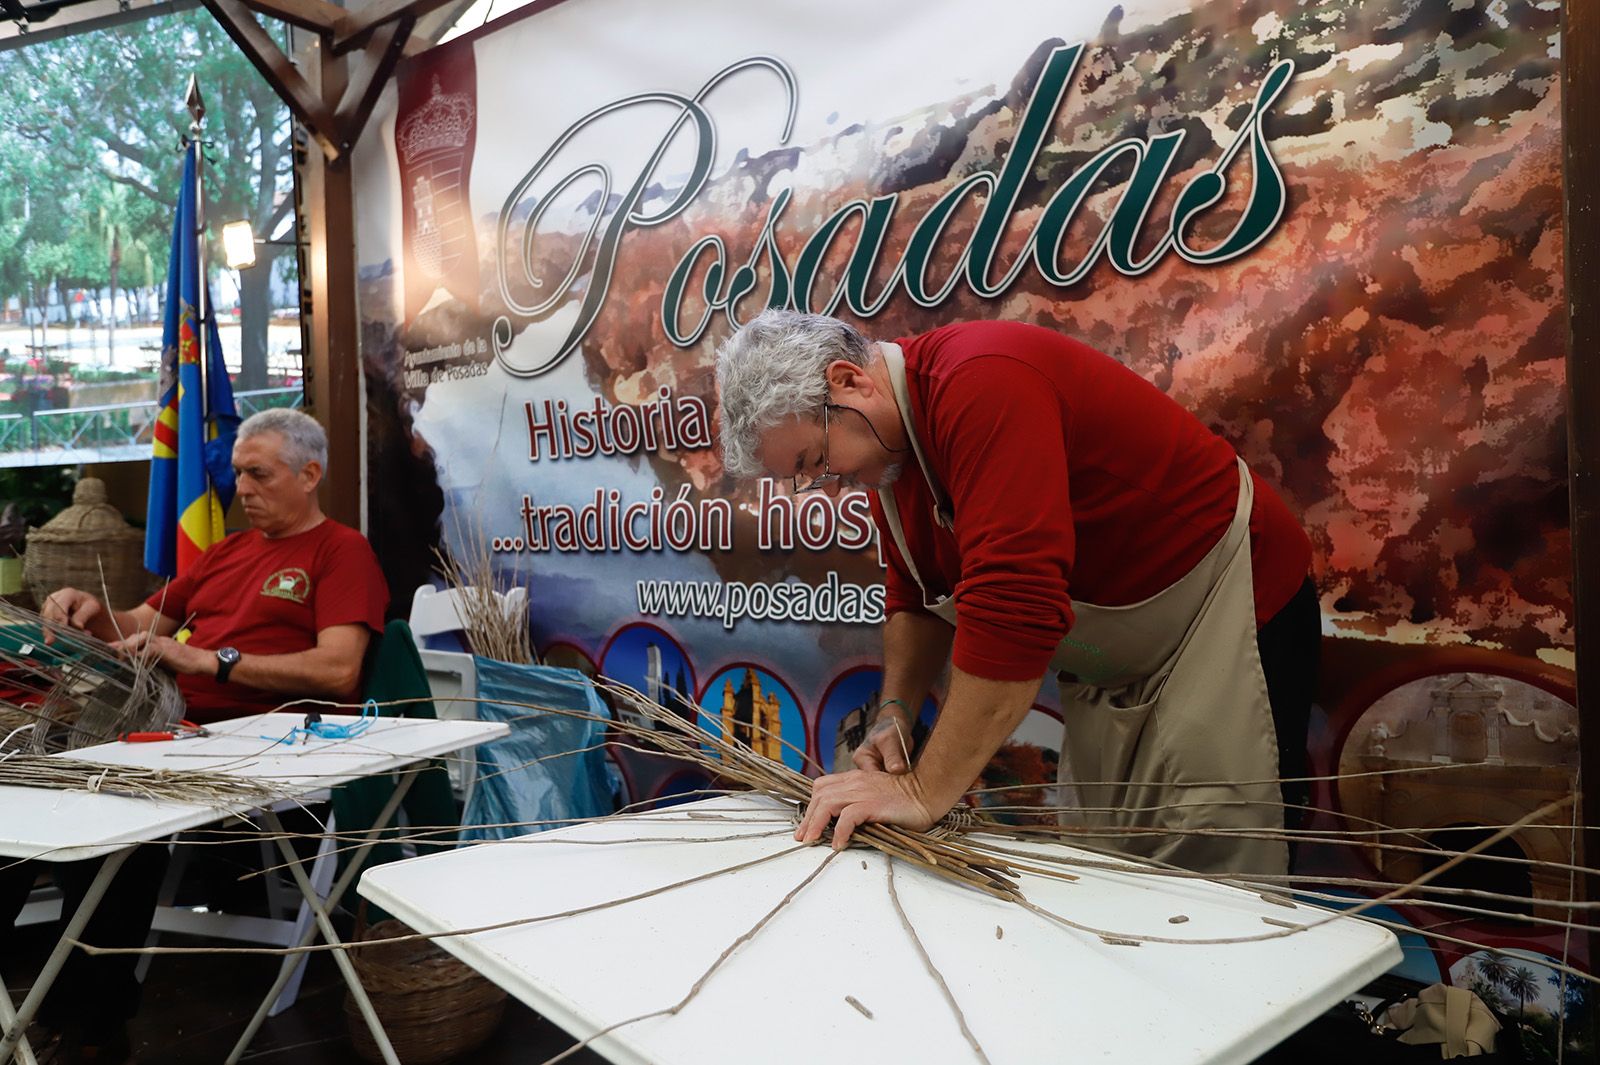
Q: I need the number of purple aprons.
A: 0